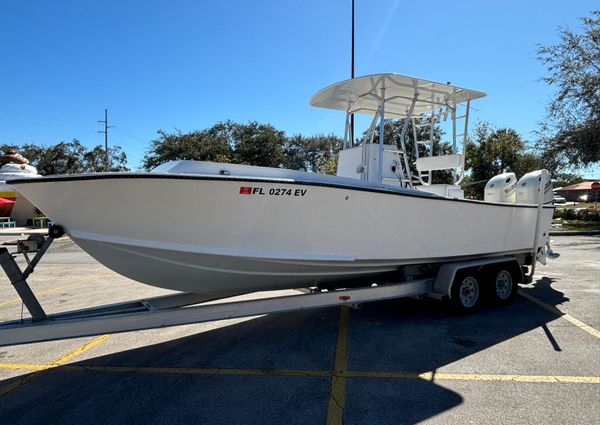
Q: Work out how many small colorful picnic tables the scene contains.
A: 2